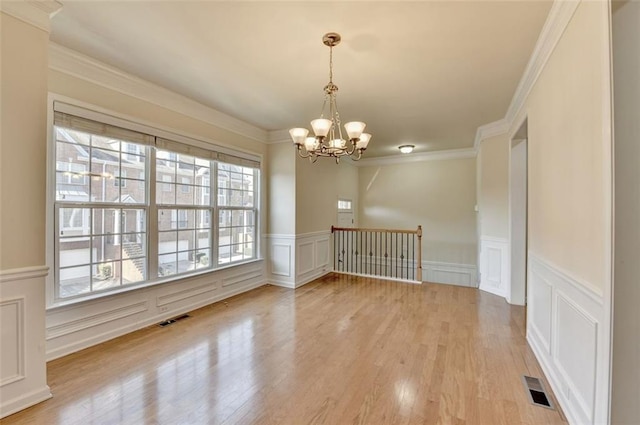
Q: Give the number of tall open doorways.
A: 1